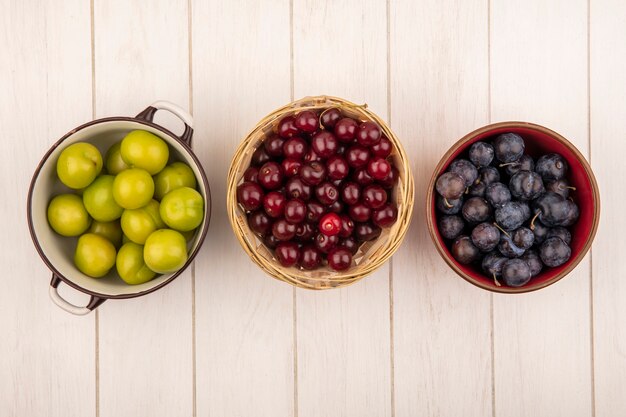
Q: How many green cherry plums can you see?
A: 13